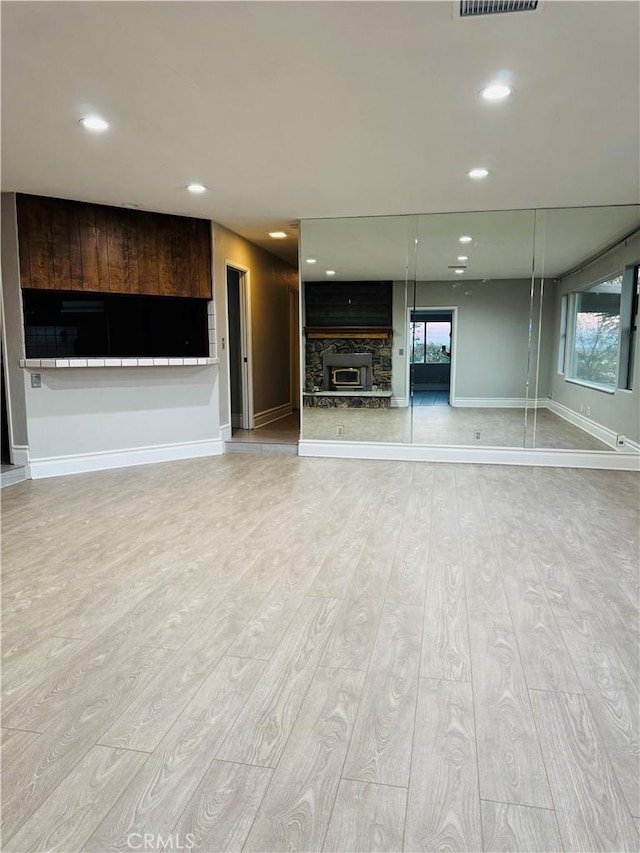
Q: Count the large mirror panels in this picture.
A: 3